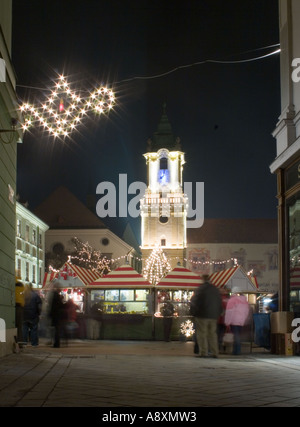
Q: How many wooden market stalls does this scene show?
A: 4